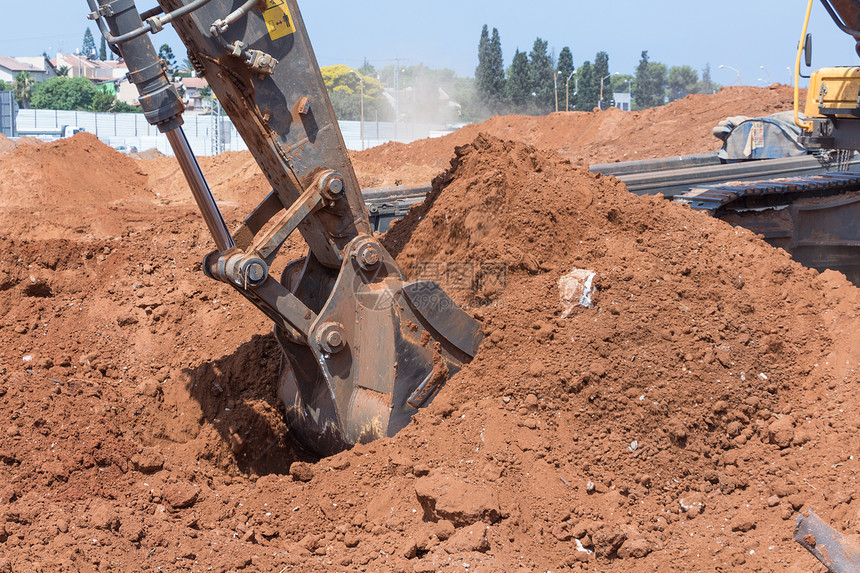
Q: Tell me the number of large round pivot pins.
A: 4